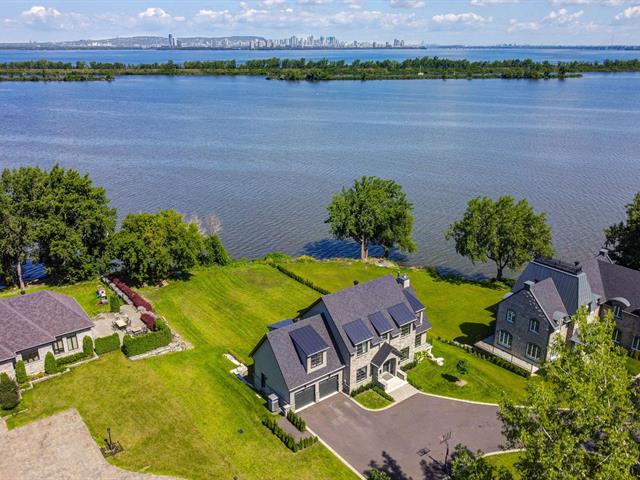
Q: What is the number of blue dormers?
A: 5